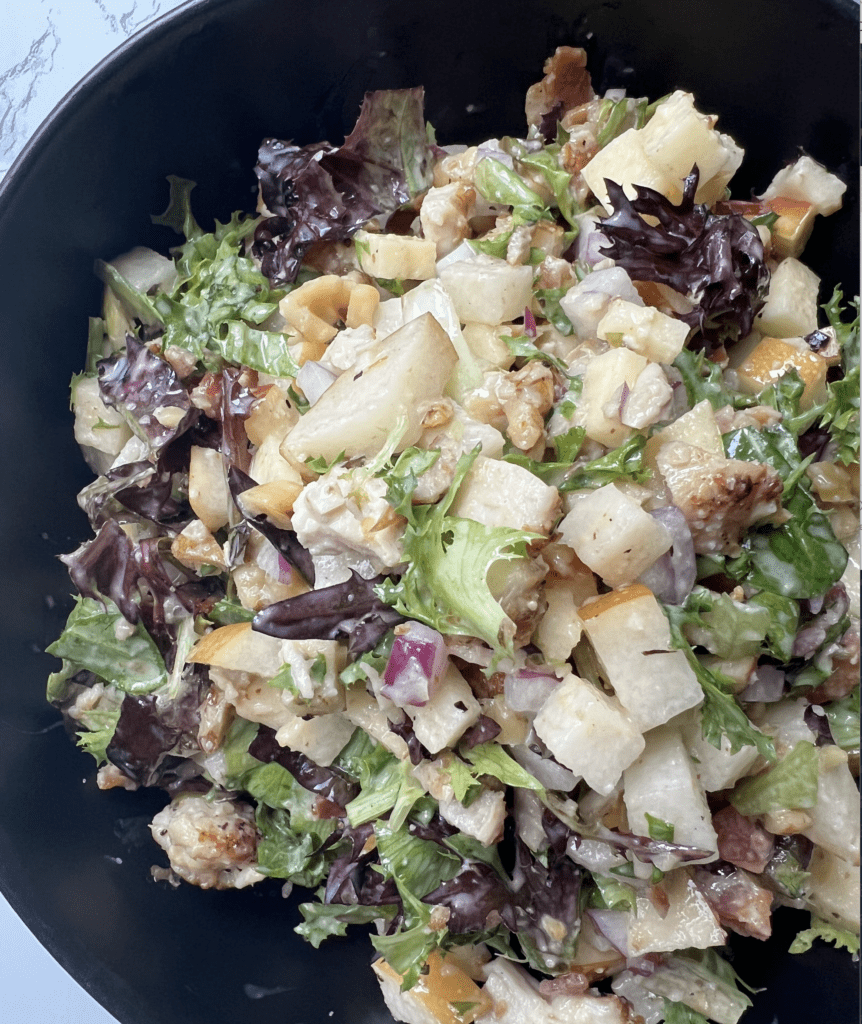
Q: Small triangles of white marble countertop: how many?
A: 2